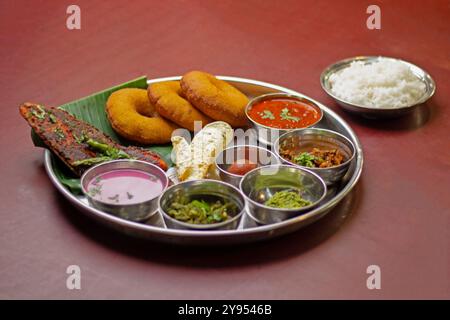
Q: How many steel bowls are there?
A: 7